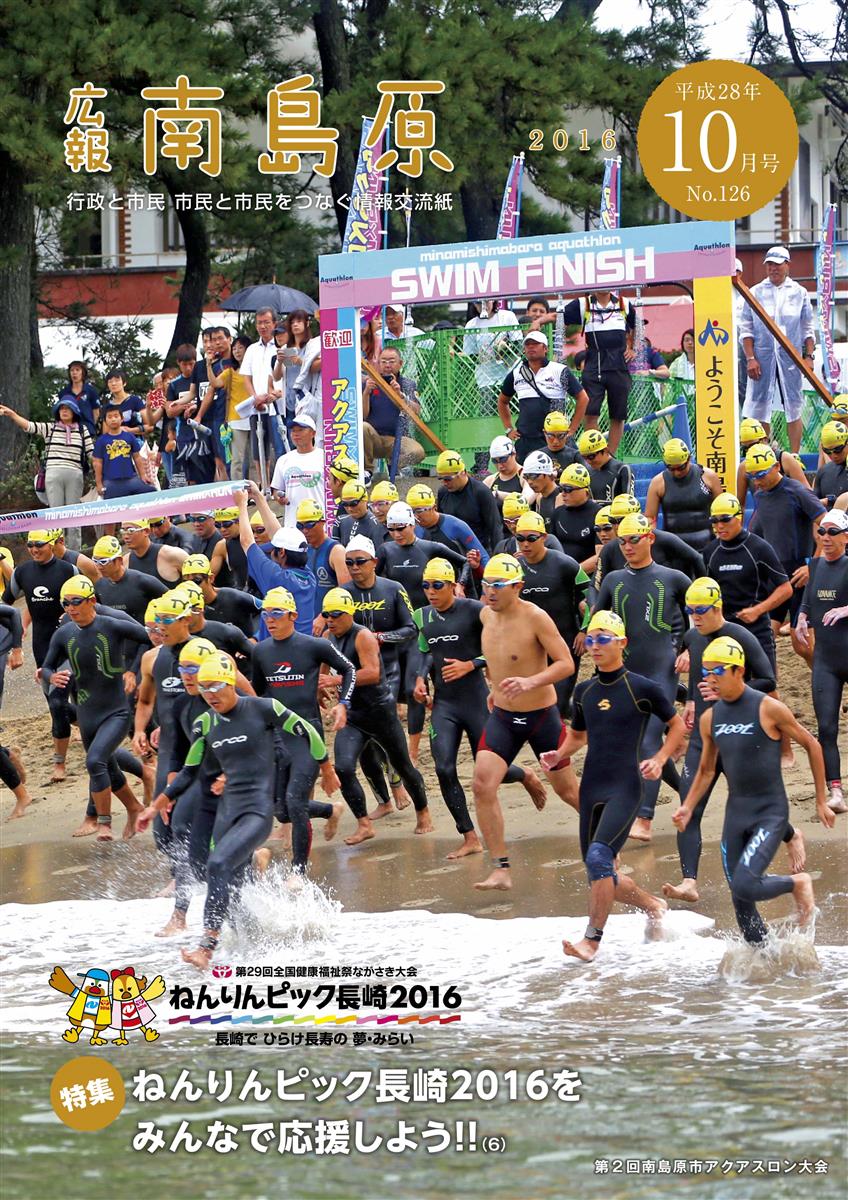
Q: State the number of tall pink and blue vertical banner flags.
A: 4